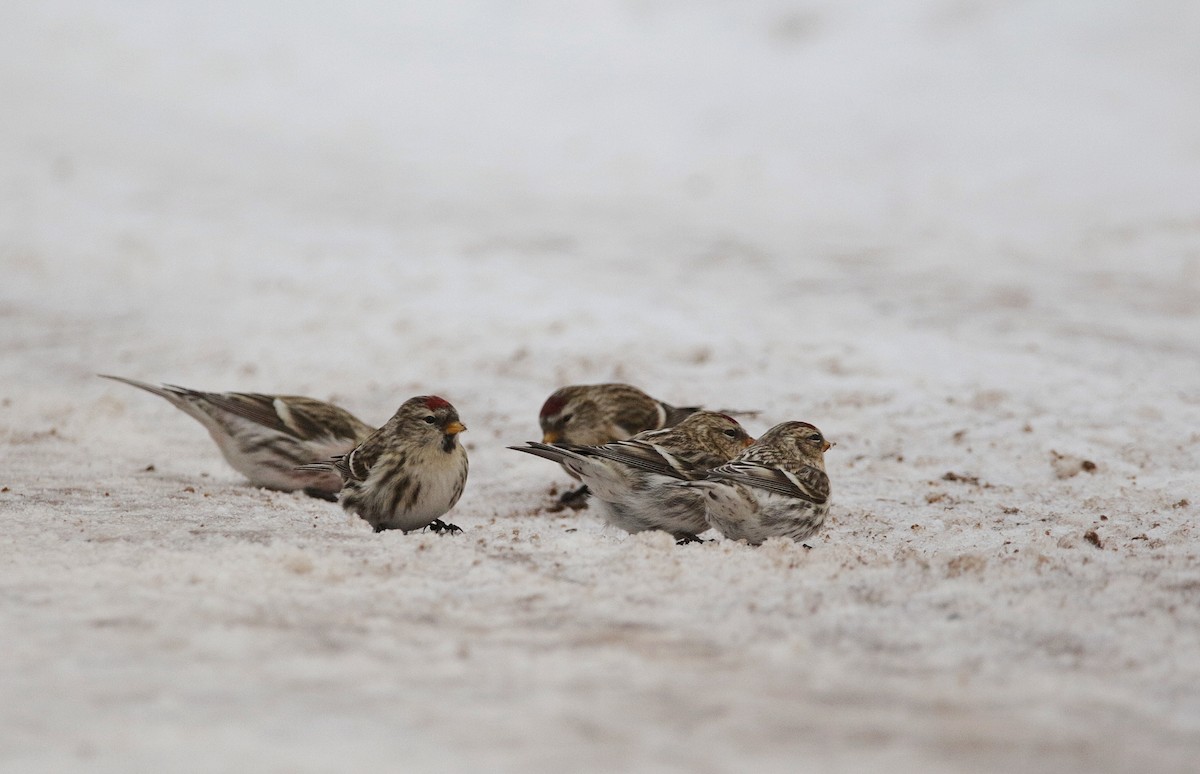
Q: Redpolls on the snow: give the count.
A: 5